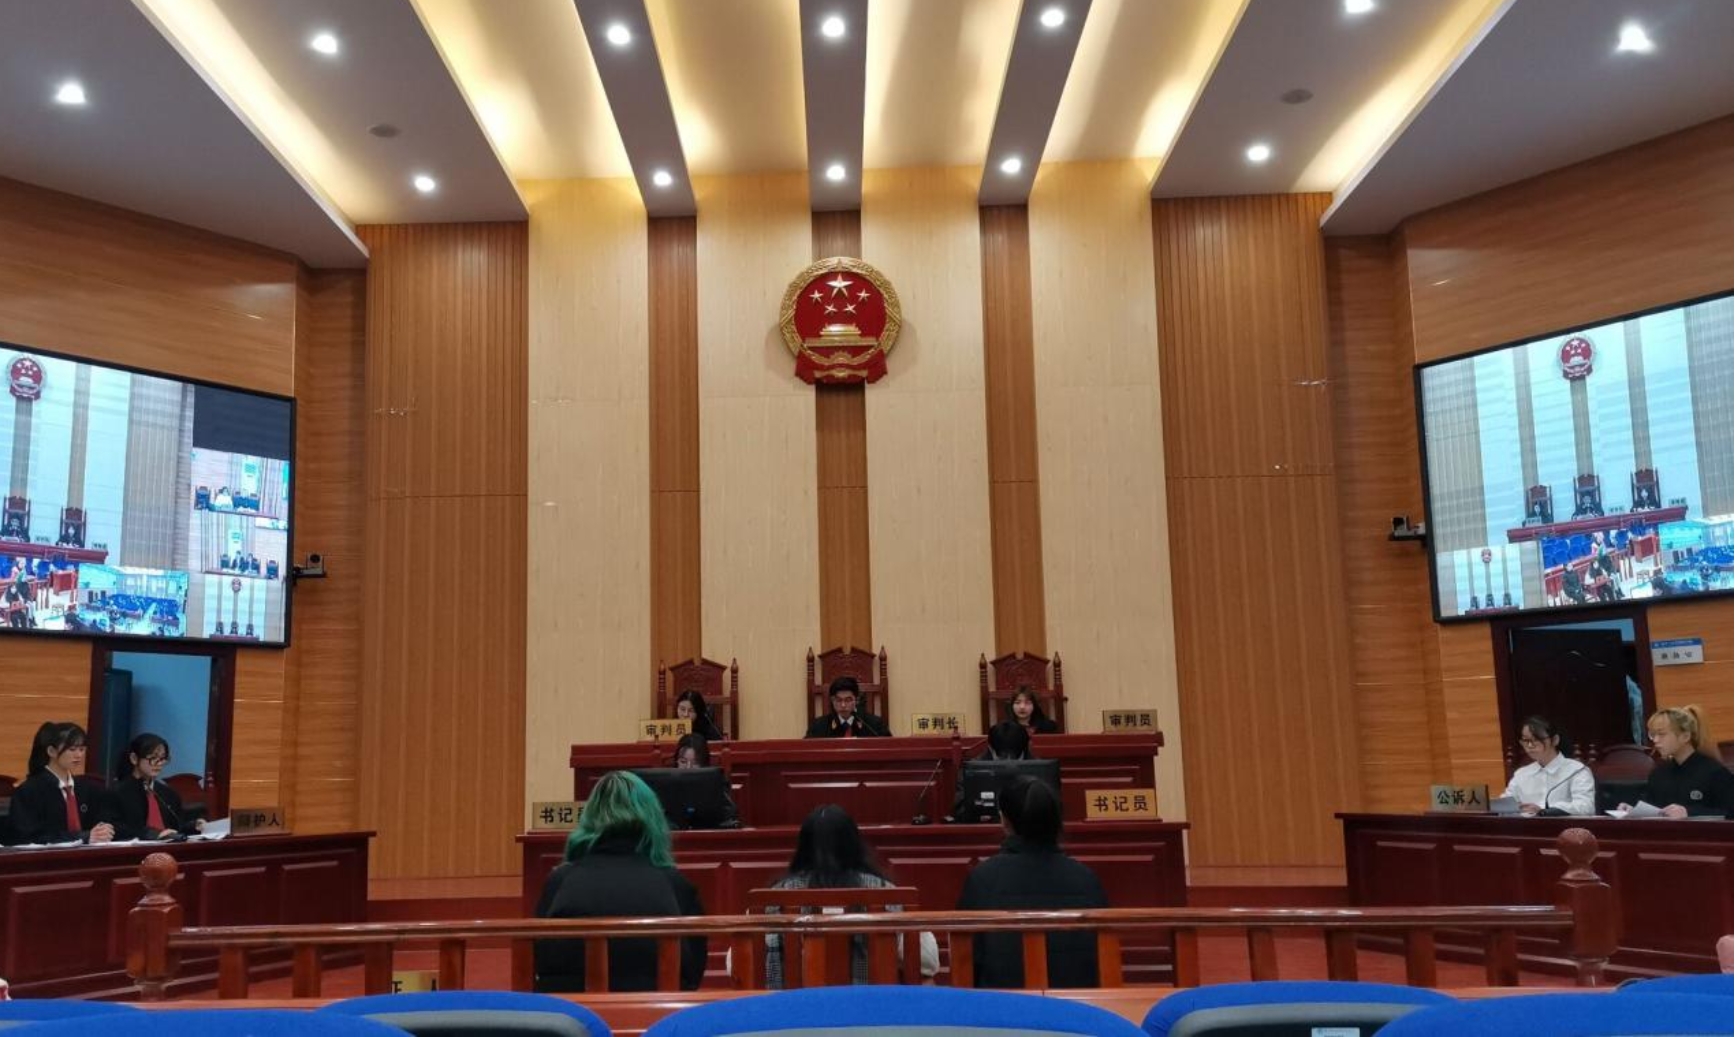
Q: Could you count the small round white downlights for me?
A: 12